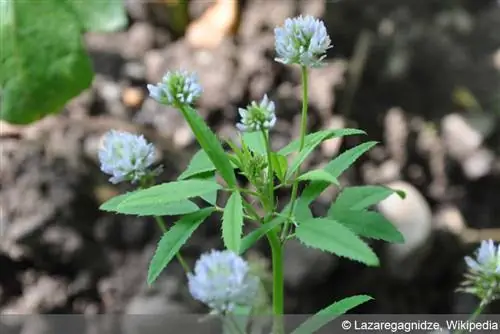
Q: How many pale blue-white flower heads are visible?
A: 6